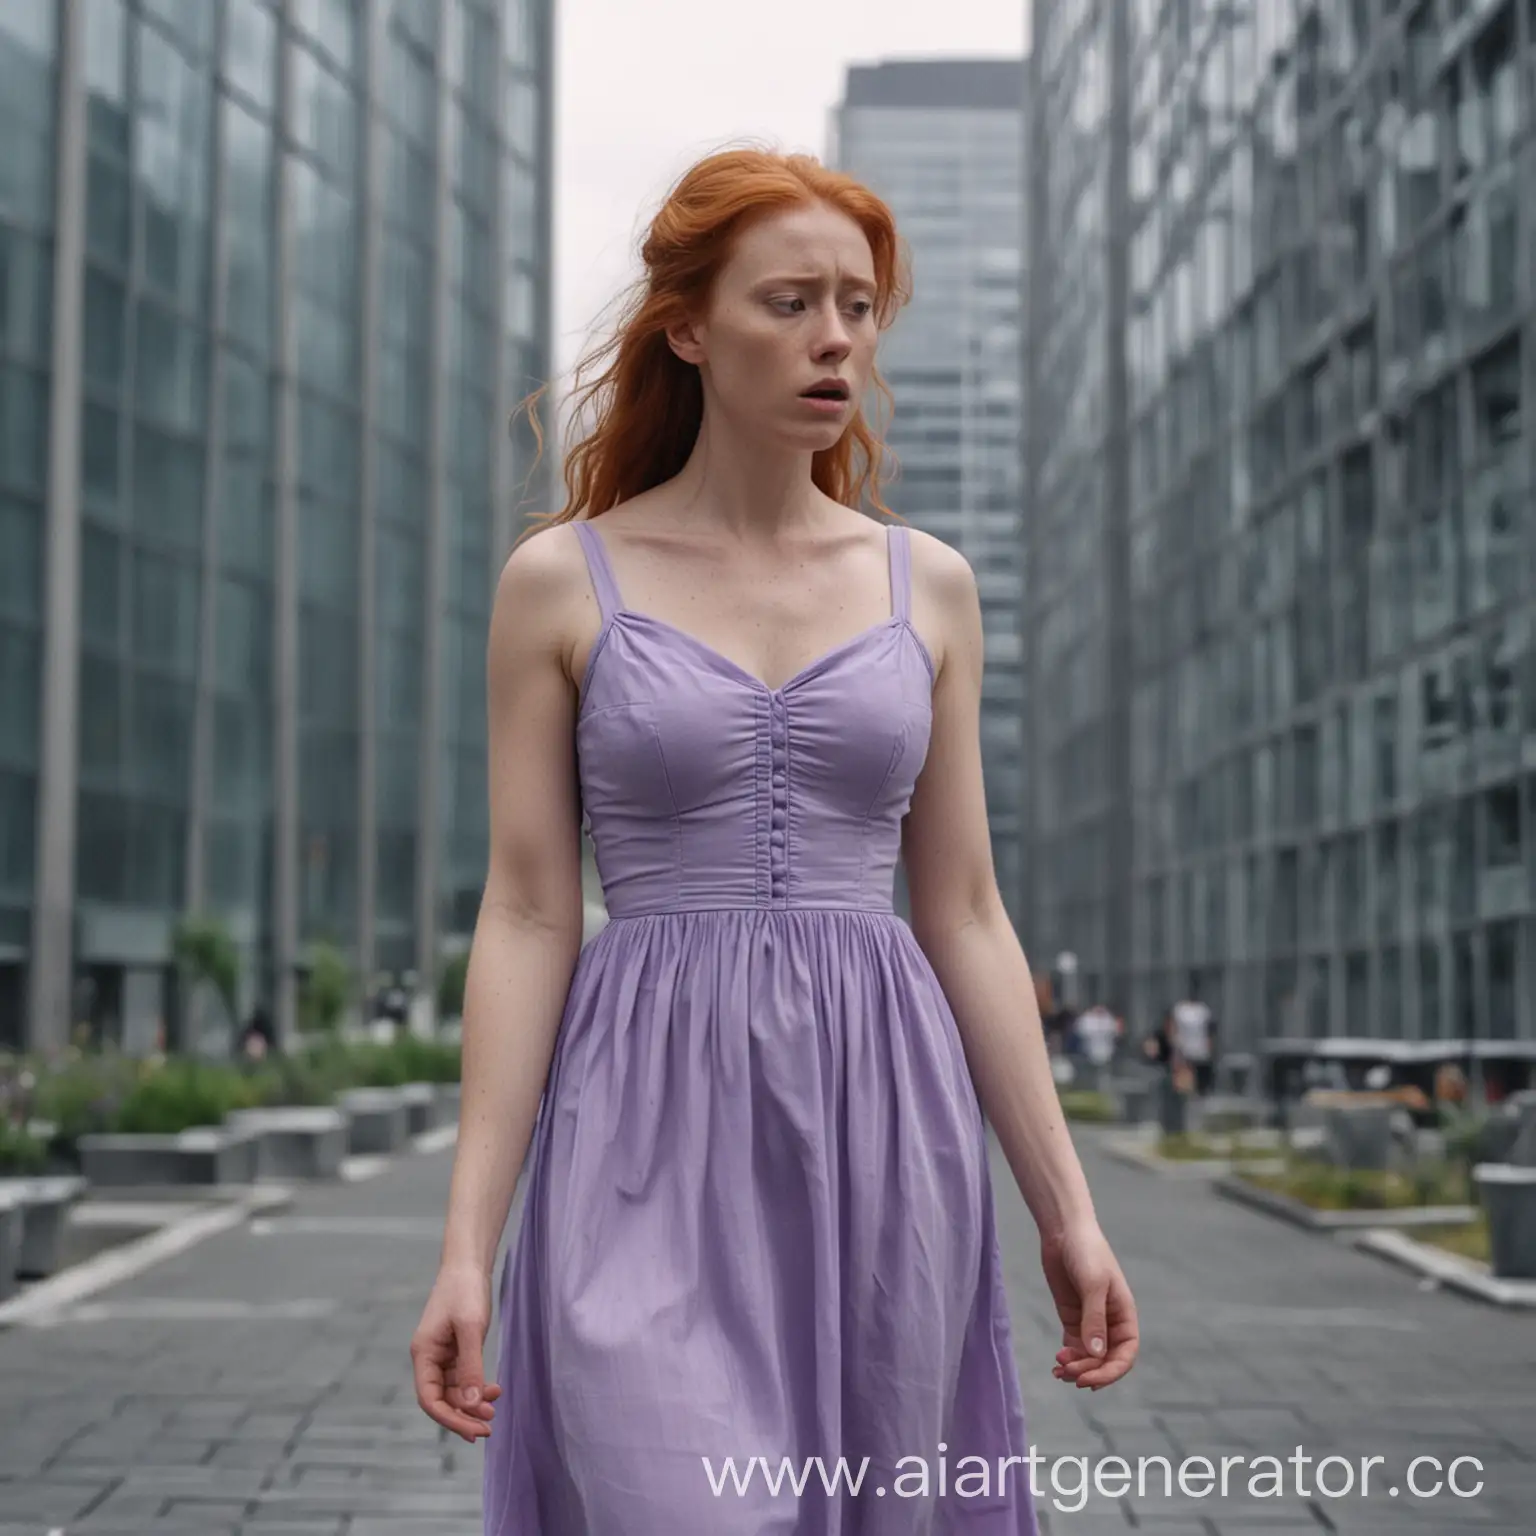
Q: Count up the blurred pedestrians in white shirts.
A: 2